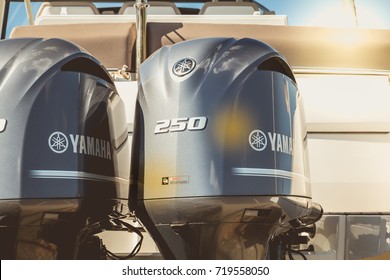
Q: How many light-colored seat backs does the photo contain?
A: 3